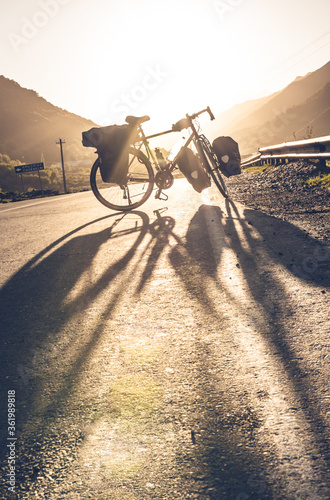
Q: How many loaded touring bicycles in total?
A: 1